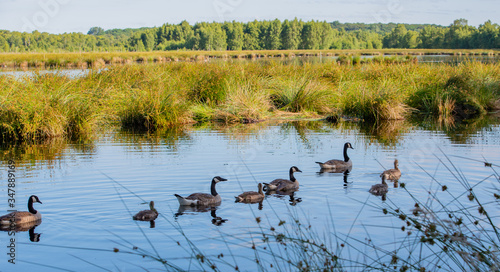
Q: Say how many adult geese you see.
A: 4